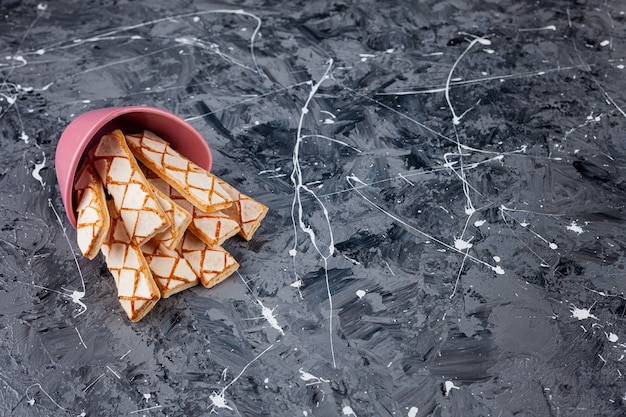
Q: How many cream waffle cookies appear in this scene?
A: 9